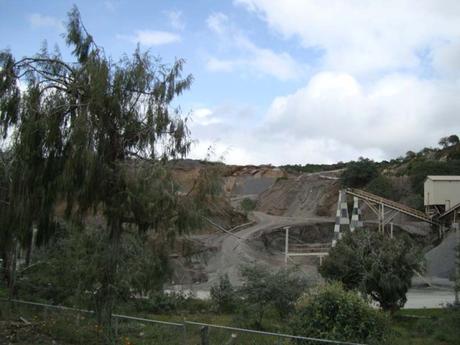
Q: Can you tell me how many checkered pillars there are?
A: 2